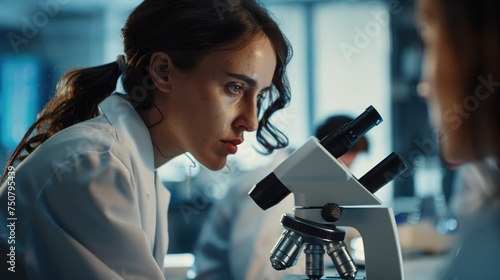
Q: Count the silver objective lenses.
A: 3